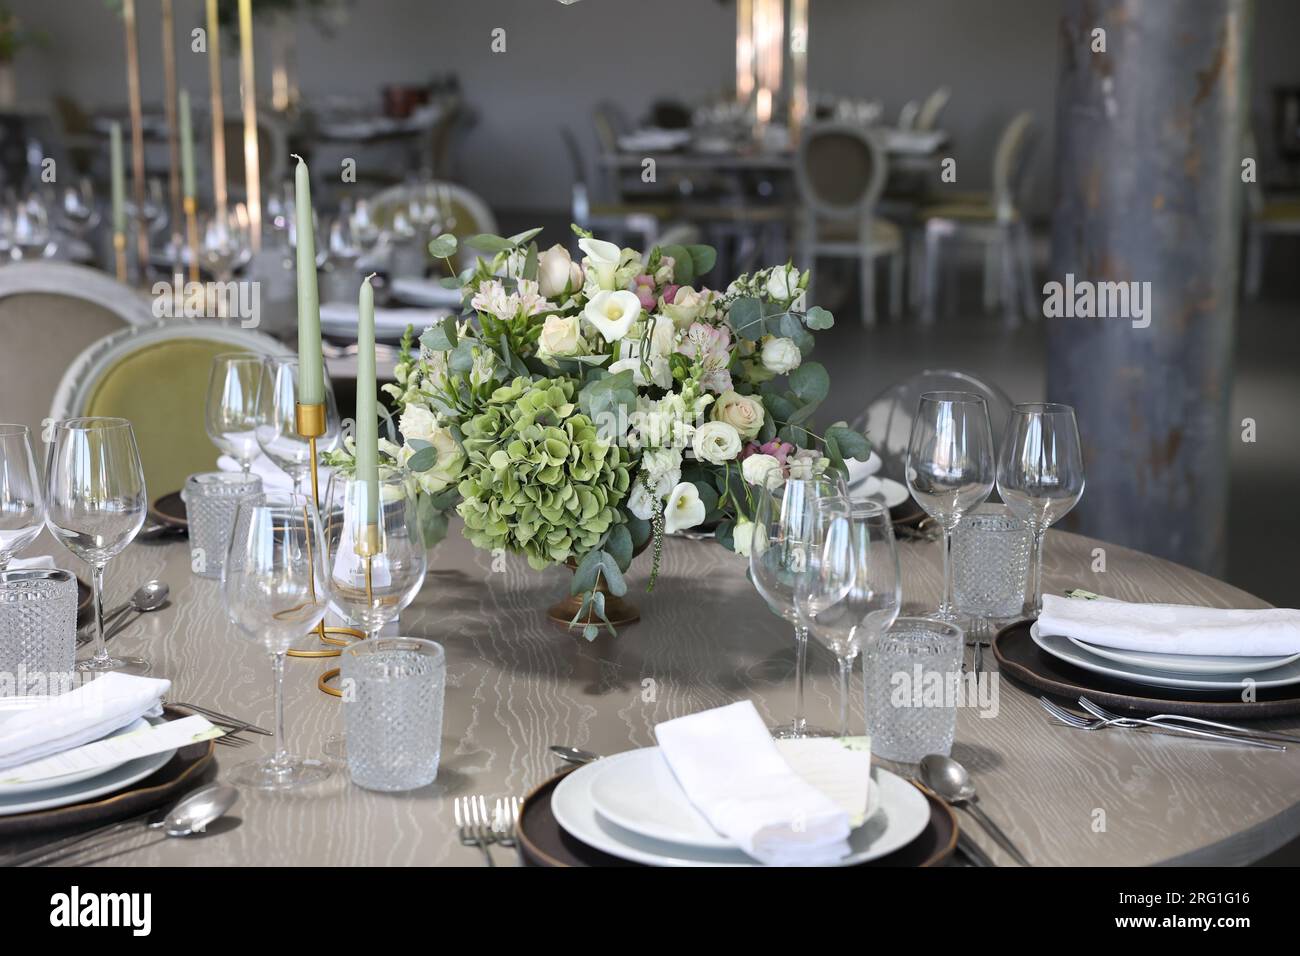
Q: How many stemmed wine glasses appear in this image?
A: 10